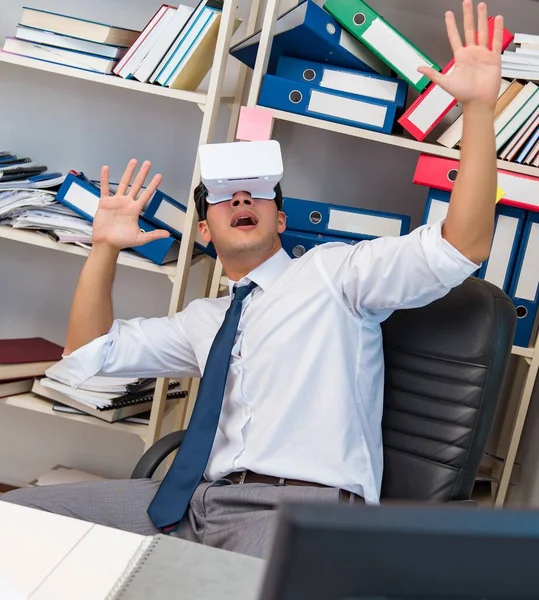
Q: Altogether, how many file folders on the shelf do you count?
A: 13